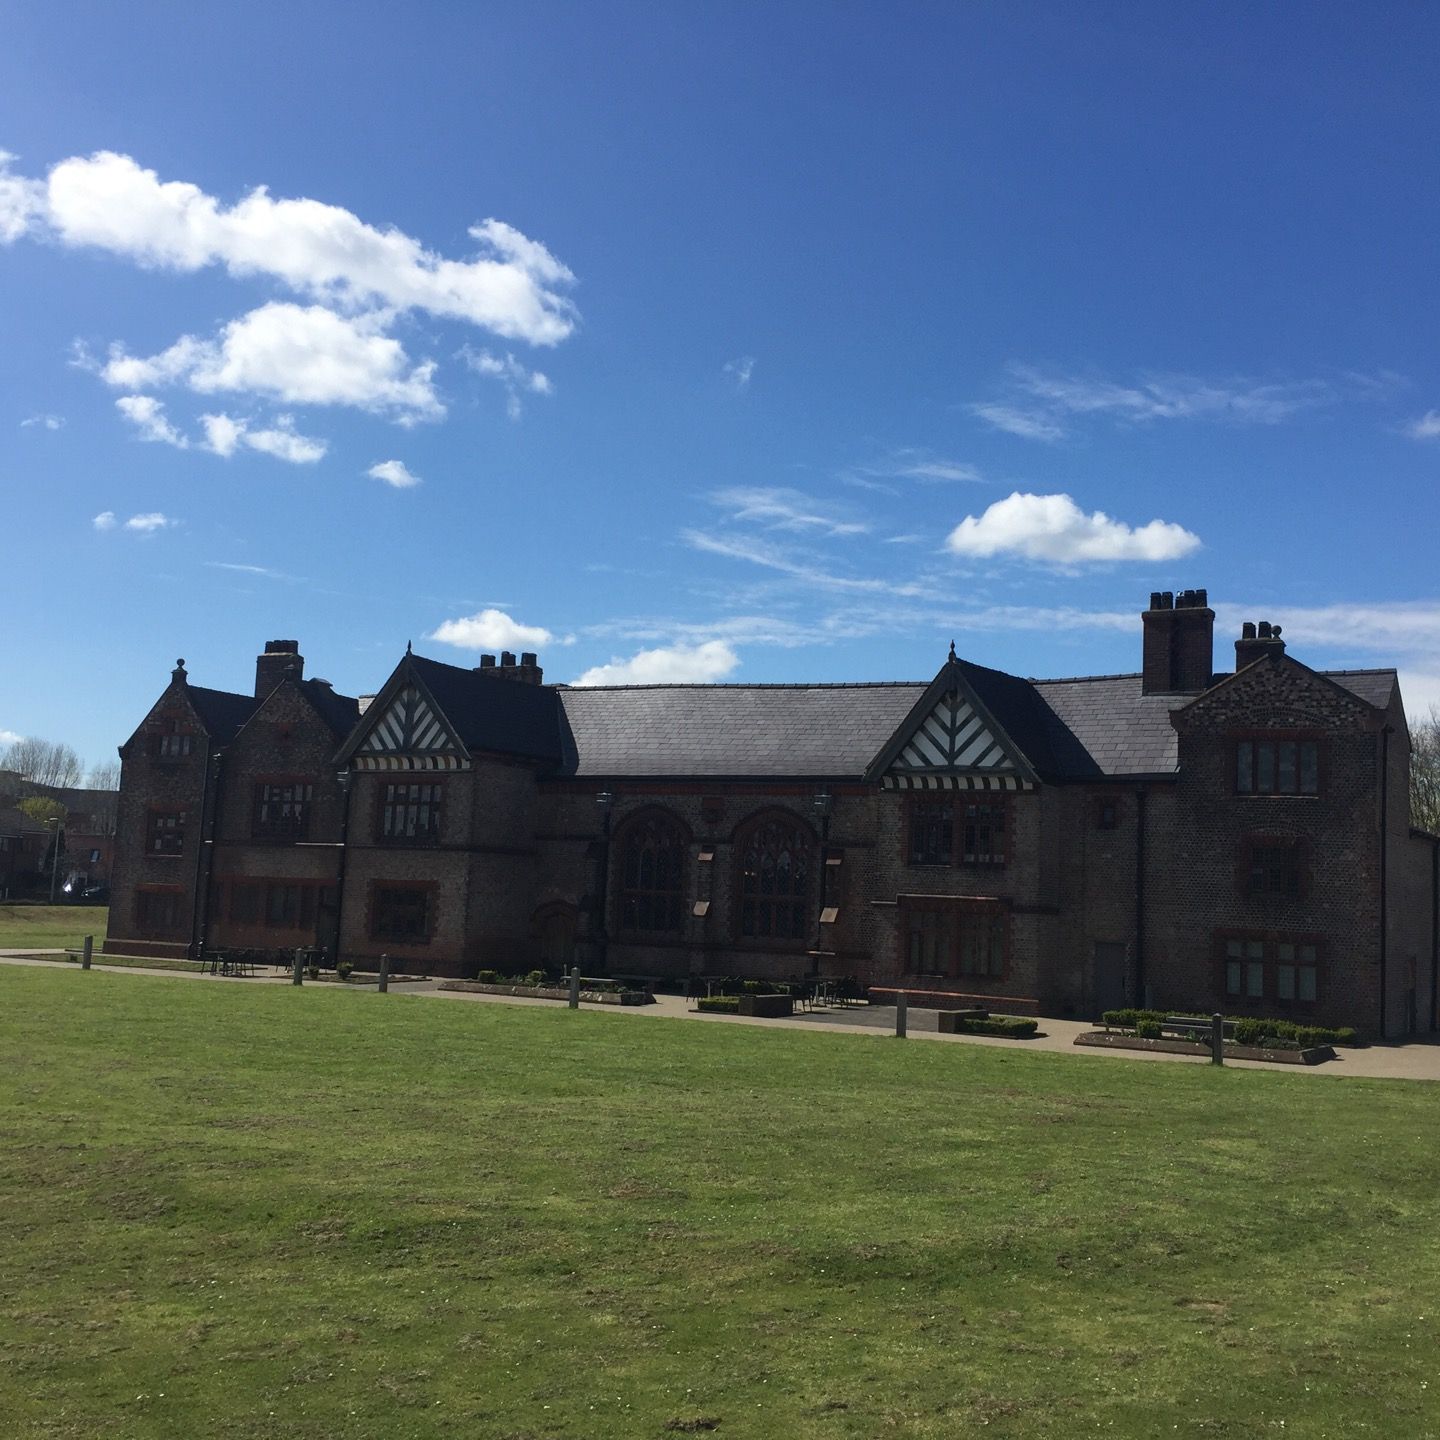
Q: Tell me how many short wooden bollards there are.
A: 6